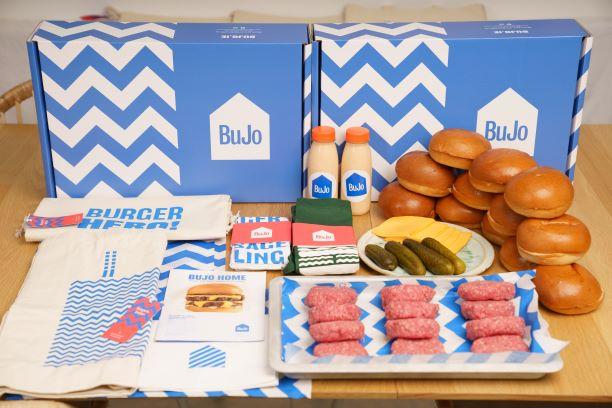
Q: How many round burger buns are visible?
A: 12